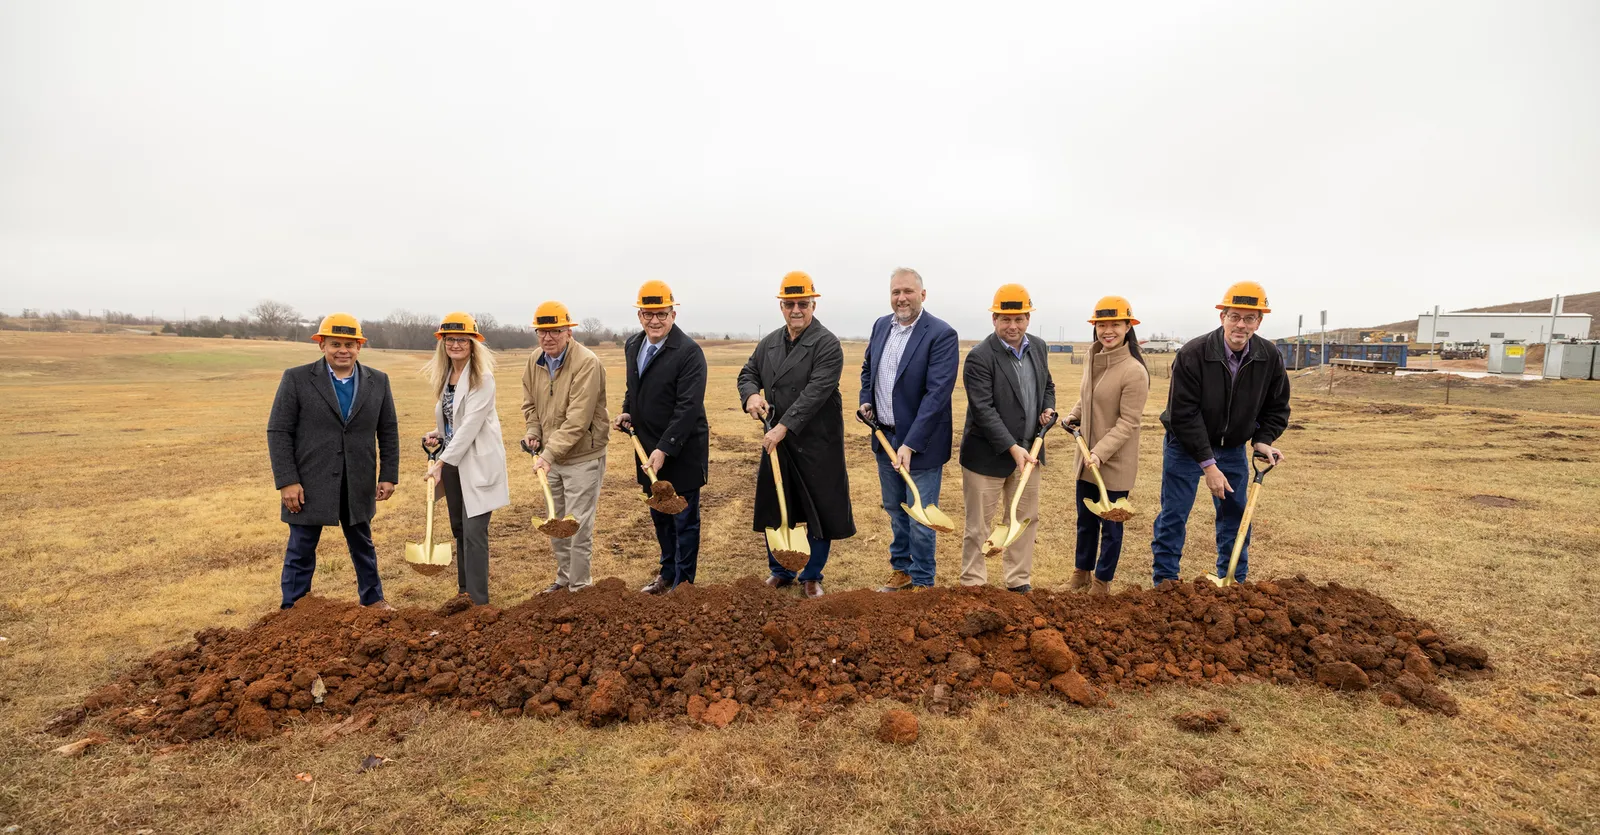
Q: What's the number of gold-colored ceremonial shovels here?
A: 8